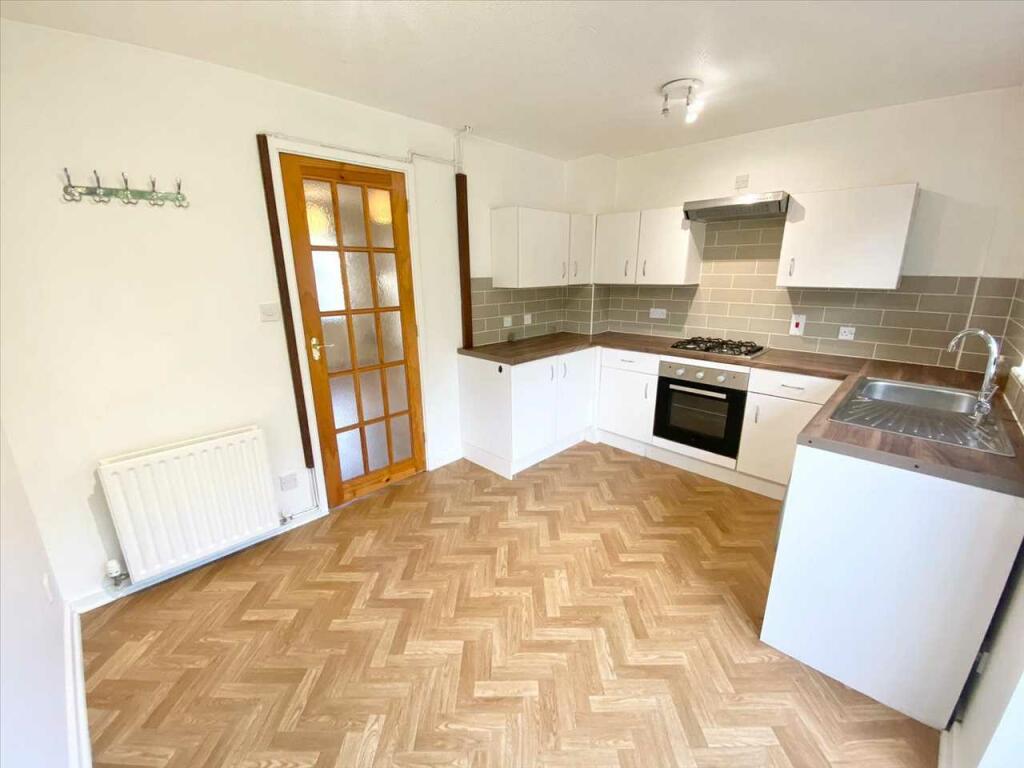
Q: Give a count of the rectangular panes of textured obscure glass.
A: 15